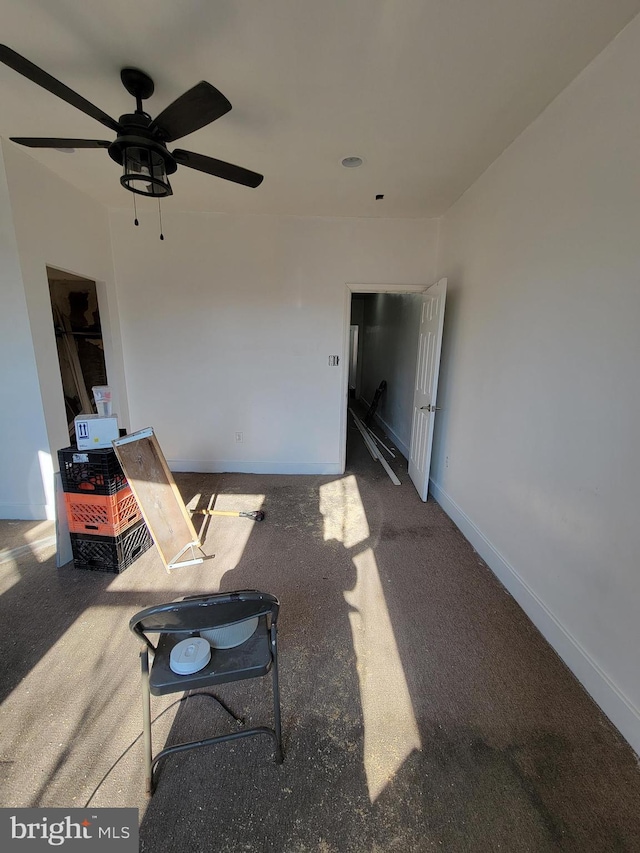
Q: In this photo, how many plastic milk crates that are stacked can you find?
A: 3